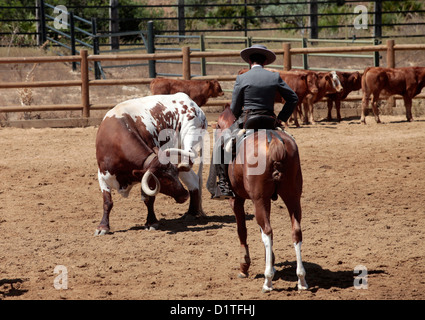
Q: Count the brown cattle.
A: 5